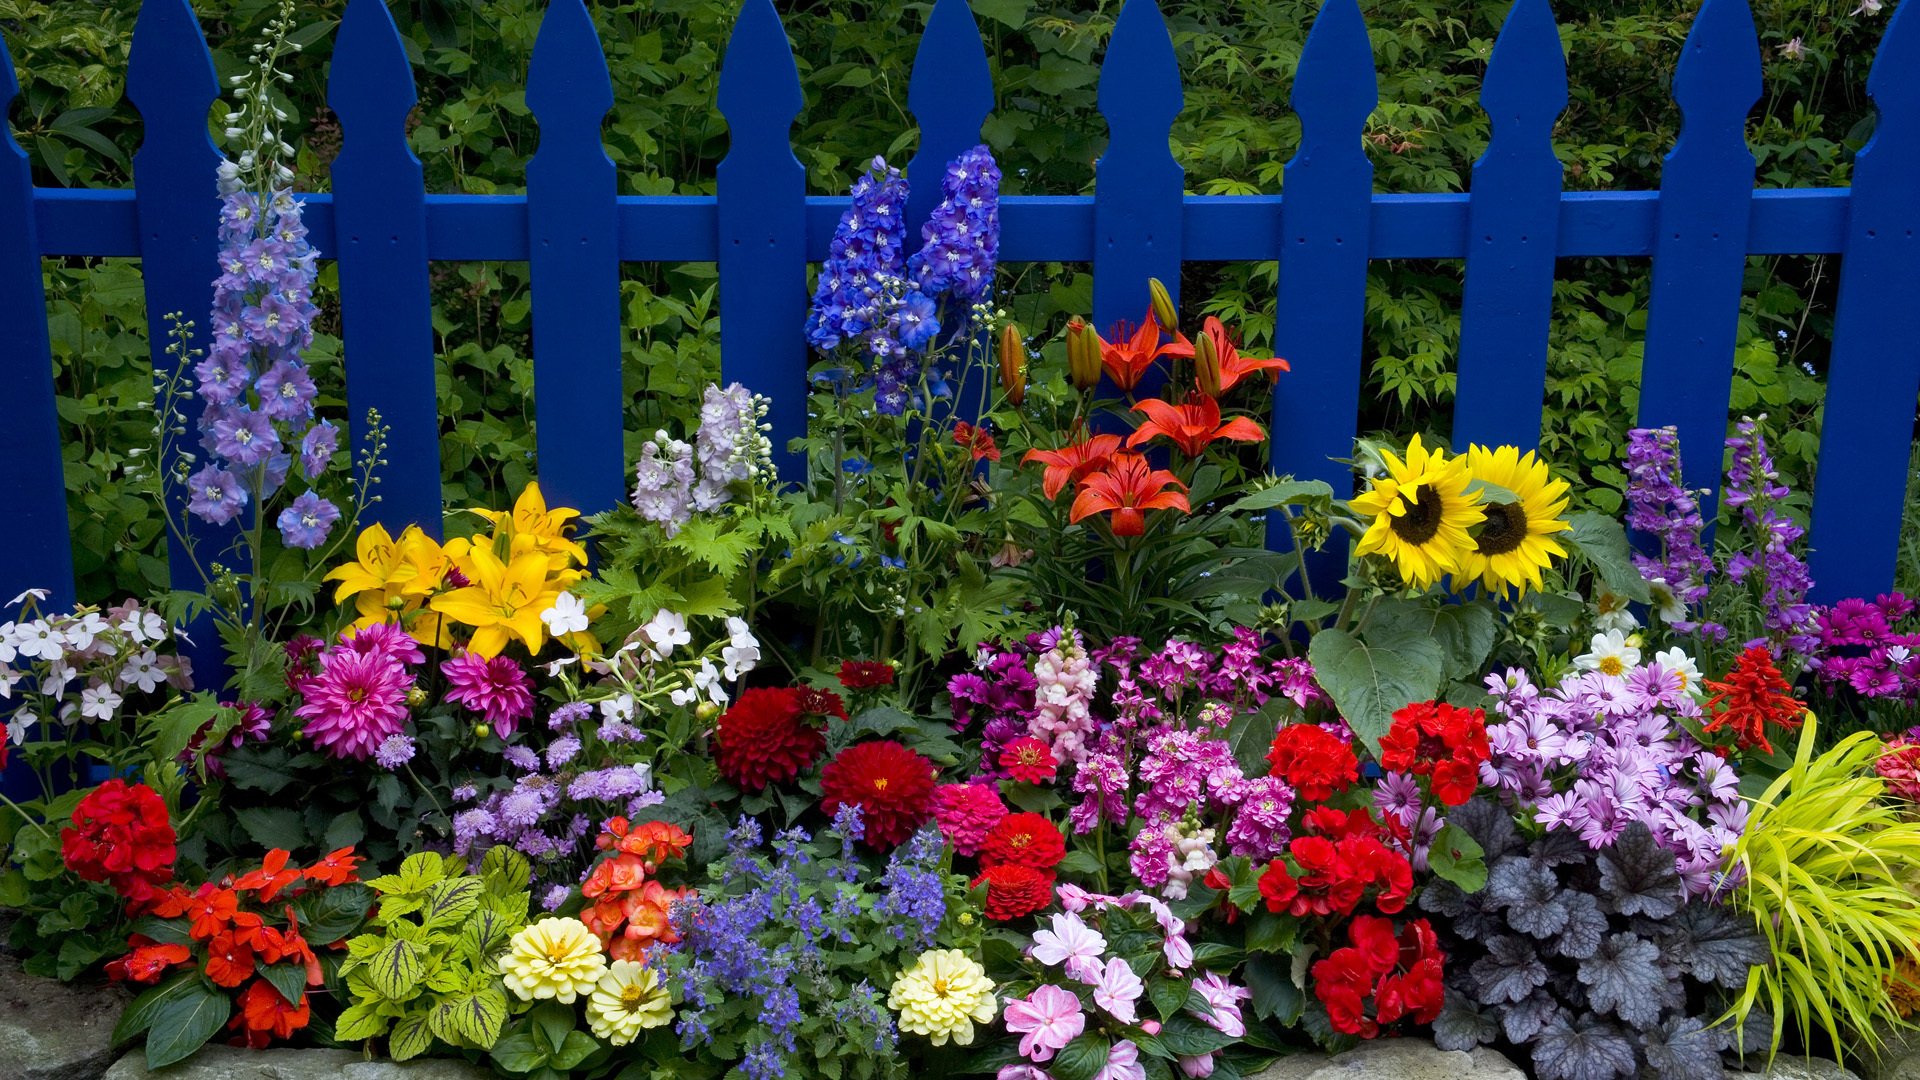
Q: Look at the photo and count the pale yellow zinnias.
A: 3